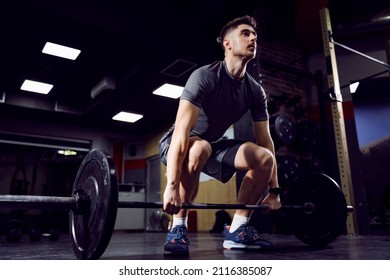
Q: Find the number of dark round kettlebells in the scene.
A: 3